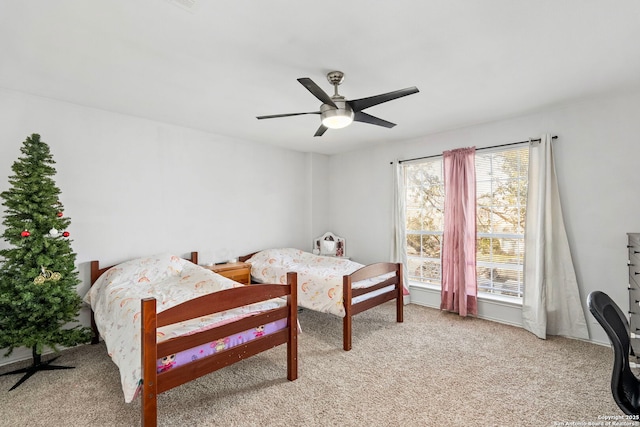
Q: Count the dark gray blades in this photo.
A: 5